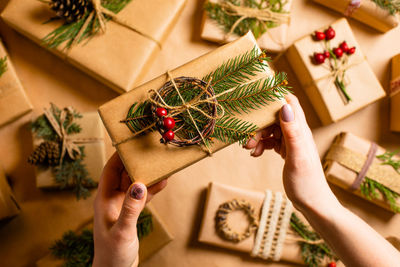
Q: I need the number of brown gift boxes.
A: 12